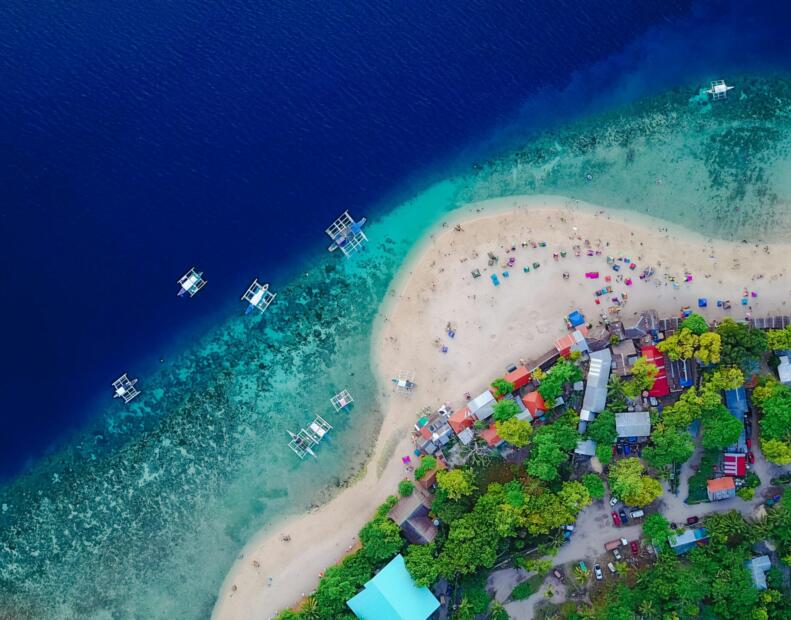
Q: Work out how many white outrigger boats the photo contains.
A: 9